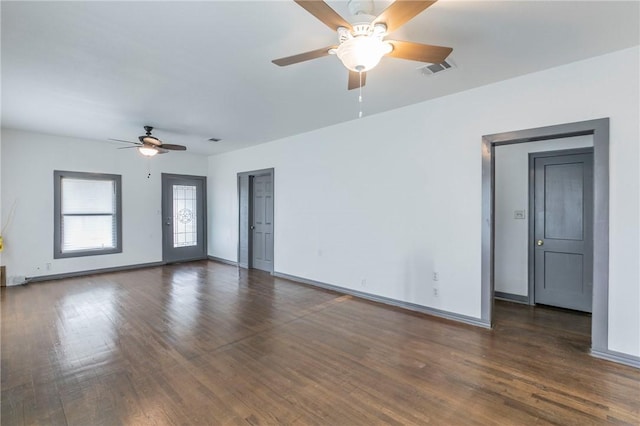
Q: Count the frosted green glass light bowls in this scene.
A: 0